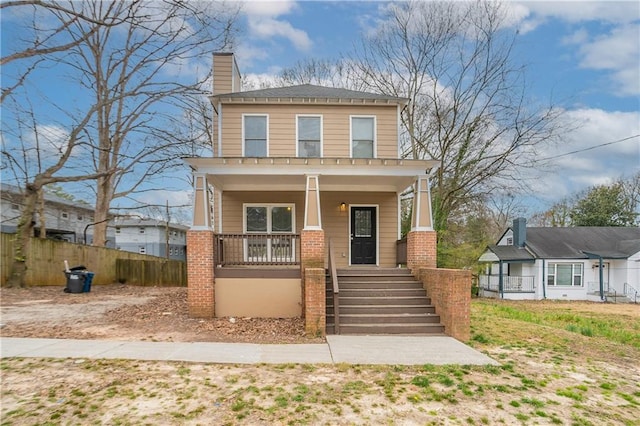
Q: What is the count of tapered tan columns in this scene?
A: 3